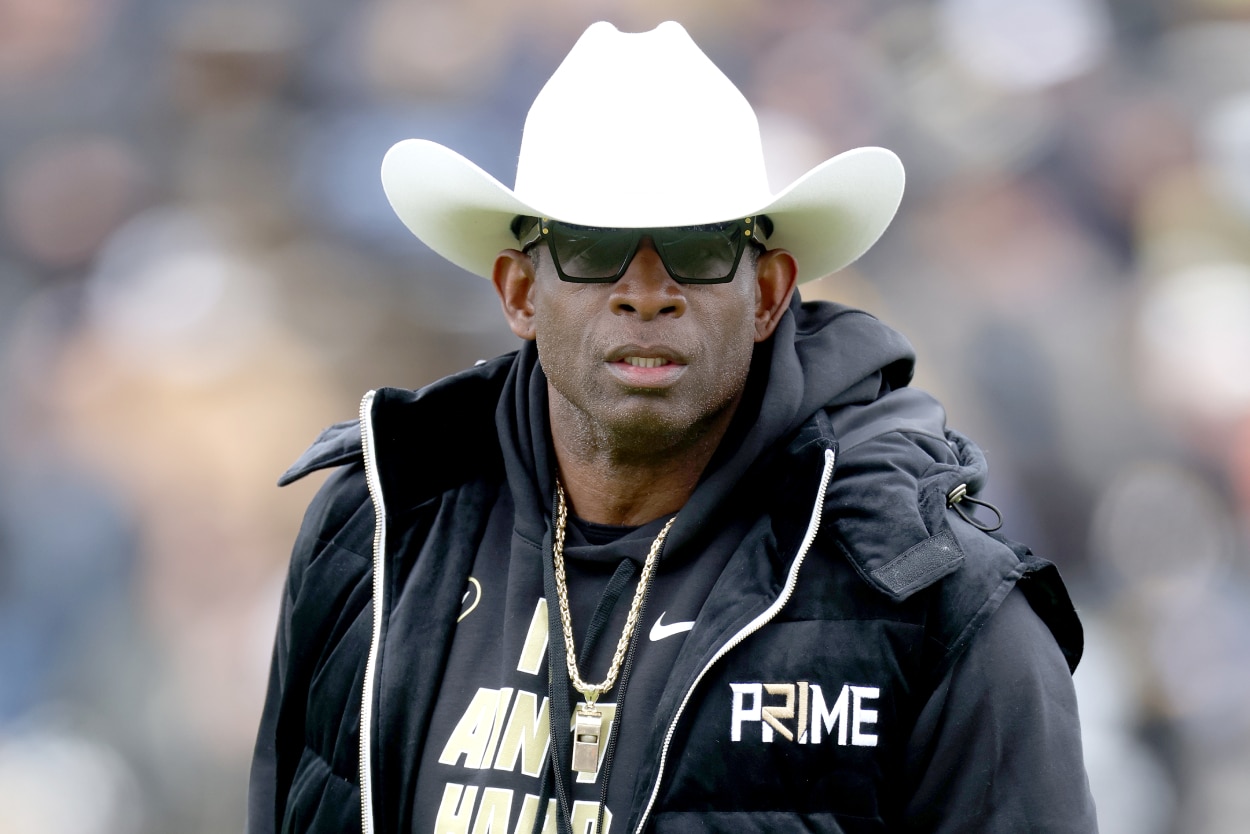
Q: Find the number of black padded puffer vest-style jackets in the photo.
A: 1